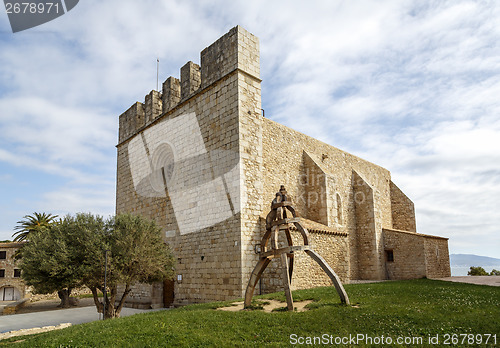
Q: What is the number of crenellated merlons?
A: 5